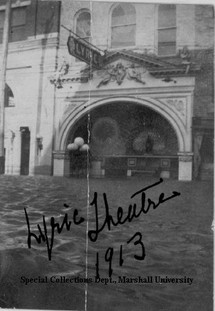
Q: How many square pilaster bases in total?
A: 2